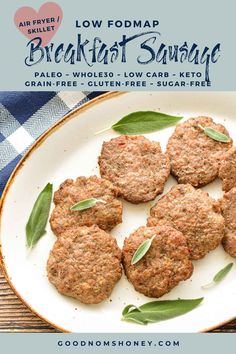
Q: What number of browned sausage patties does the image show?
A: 8